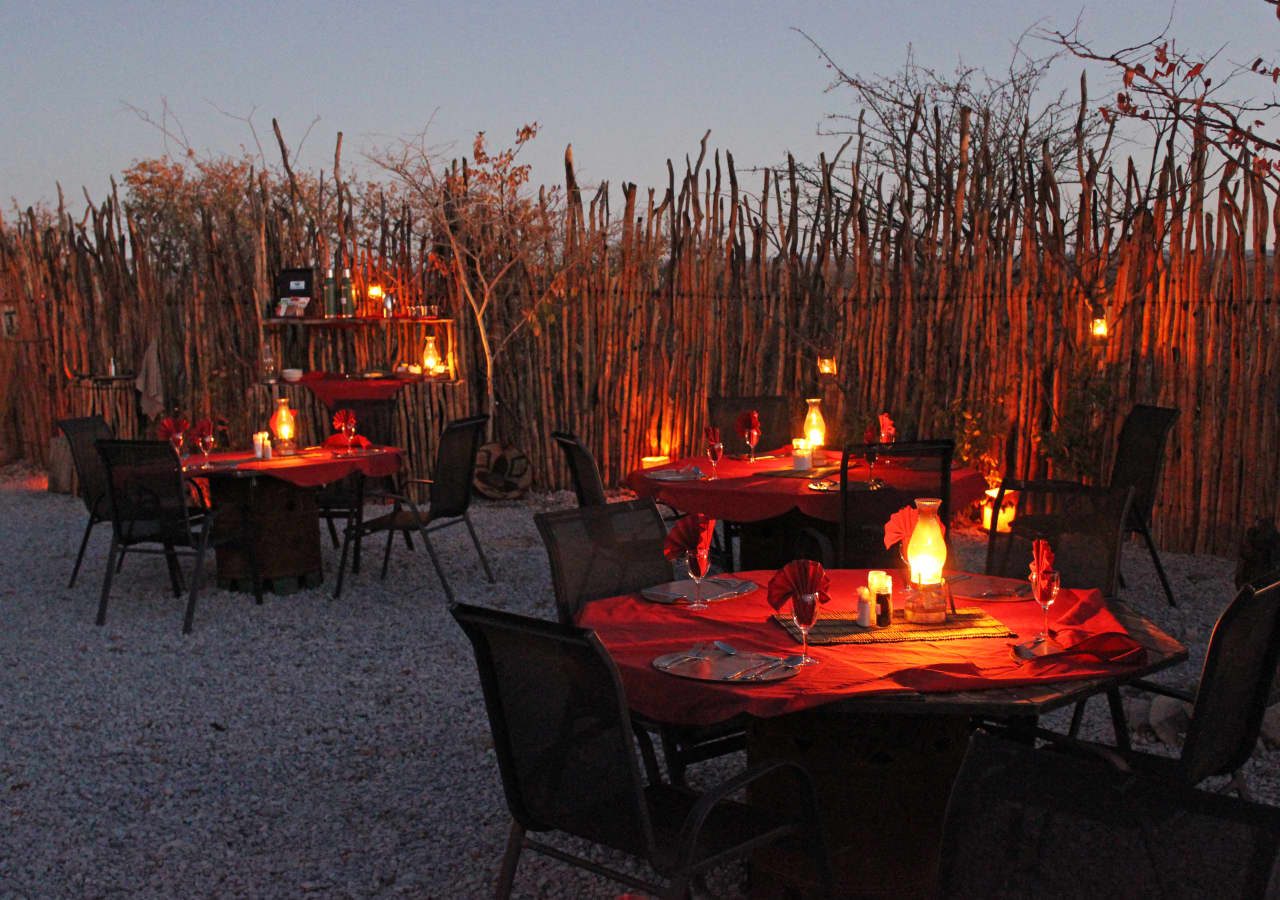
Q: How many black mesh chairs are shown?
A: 13